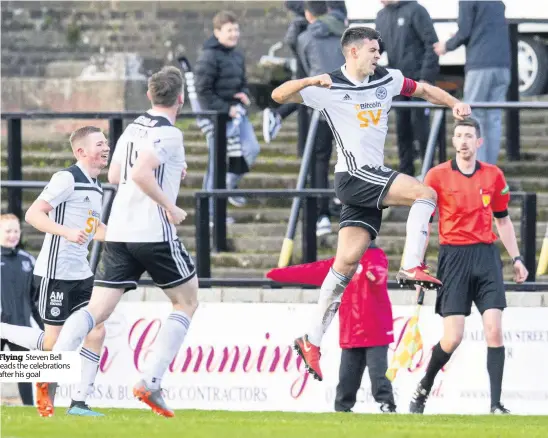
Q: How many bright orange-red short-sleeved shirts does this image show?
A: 1